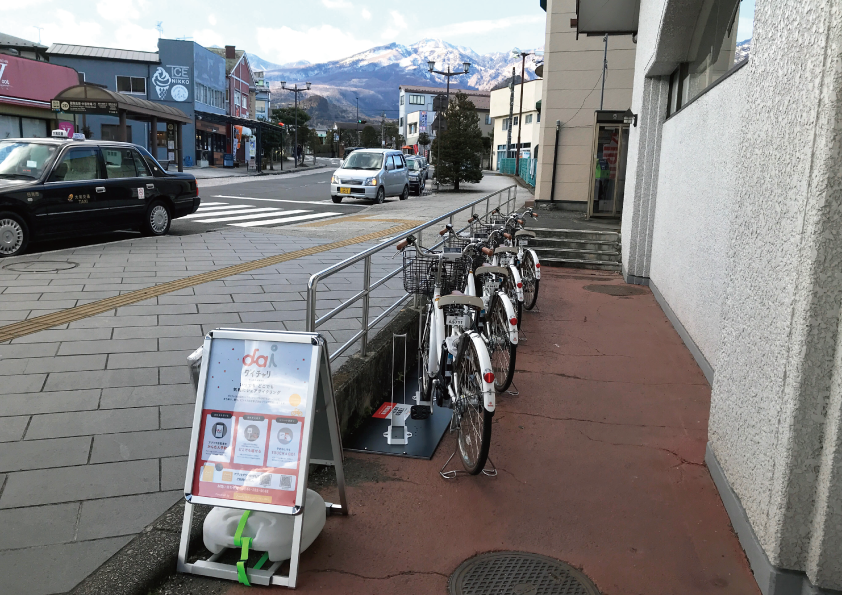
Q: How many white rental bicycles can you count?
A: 4